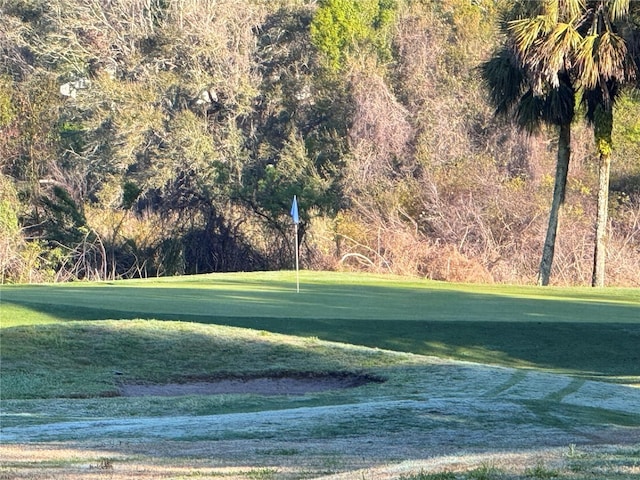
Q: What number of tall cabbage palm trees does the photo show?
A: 2